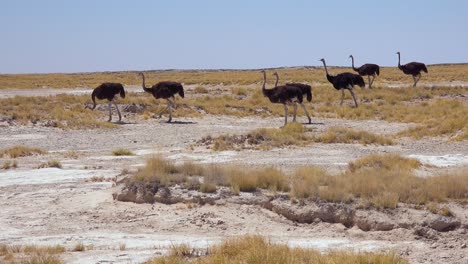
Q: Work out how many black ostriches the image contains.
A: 7